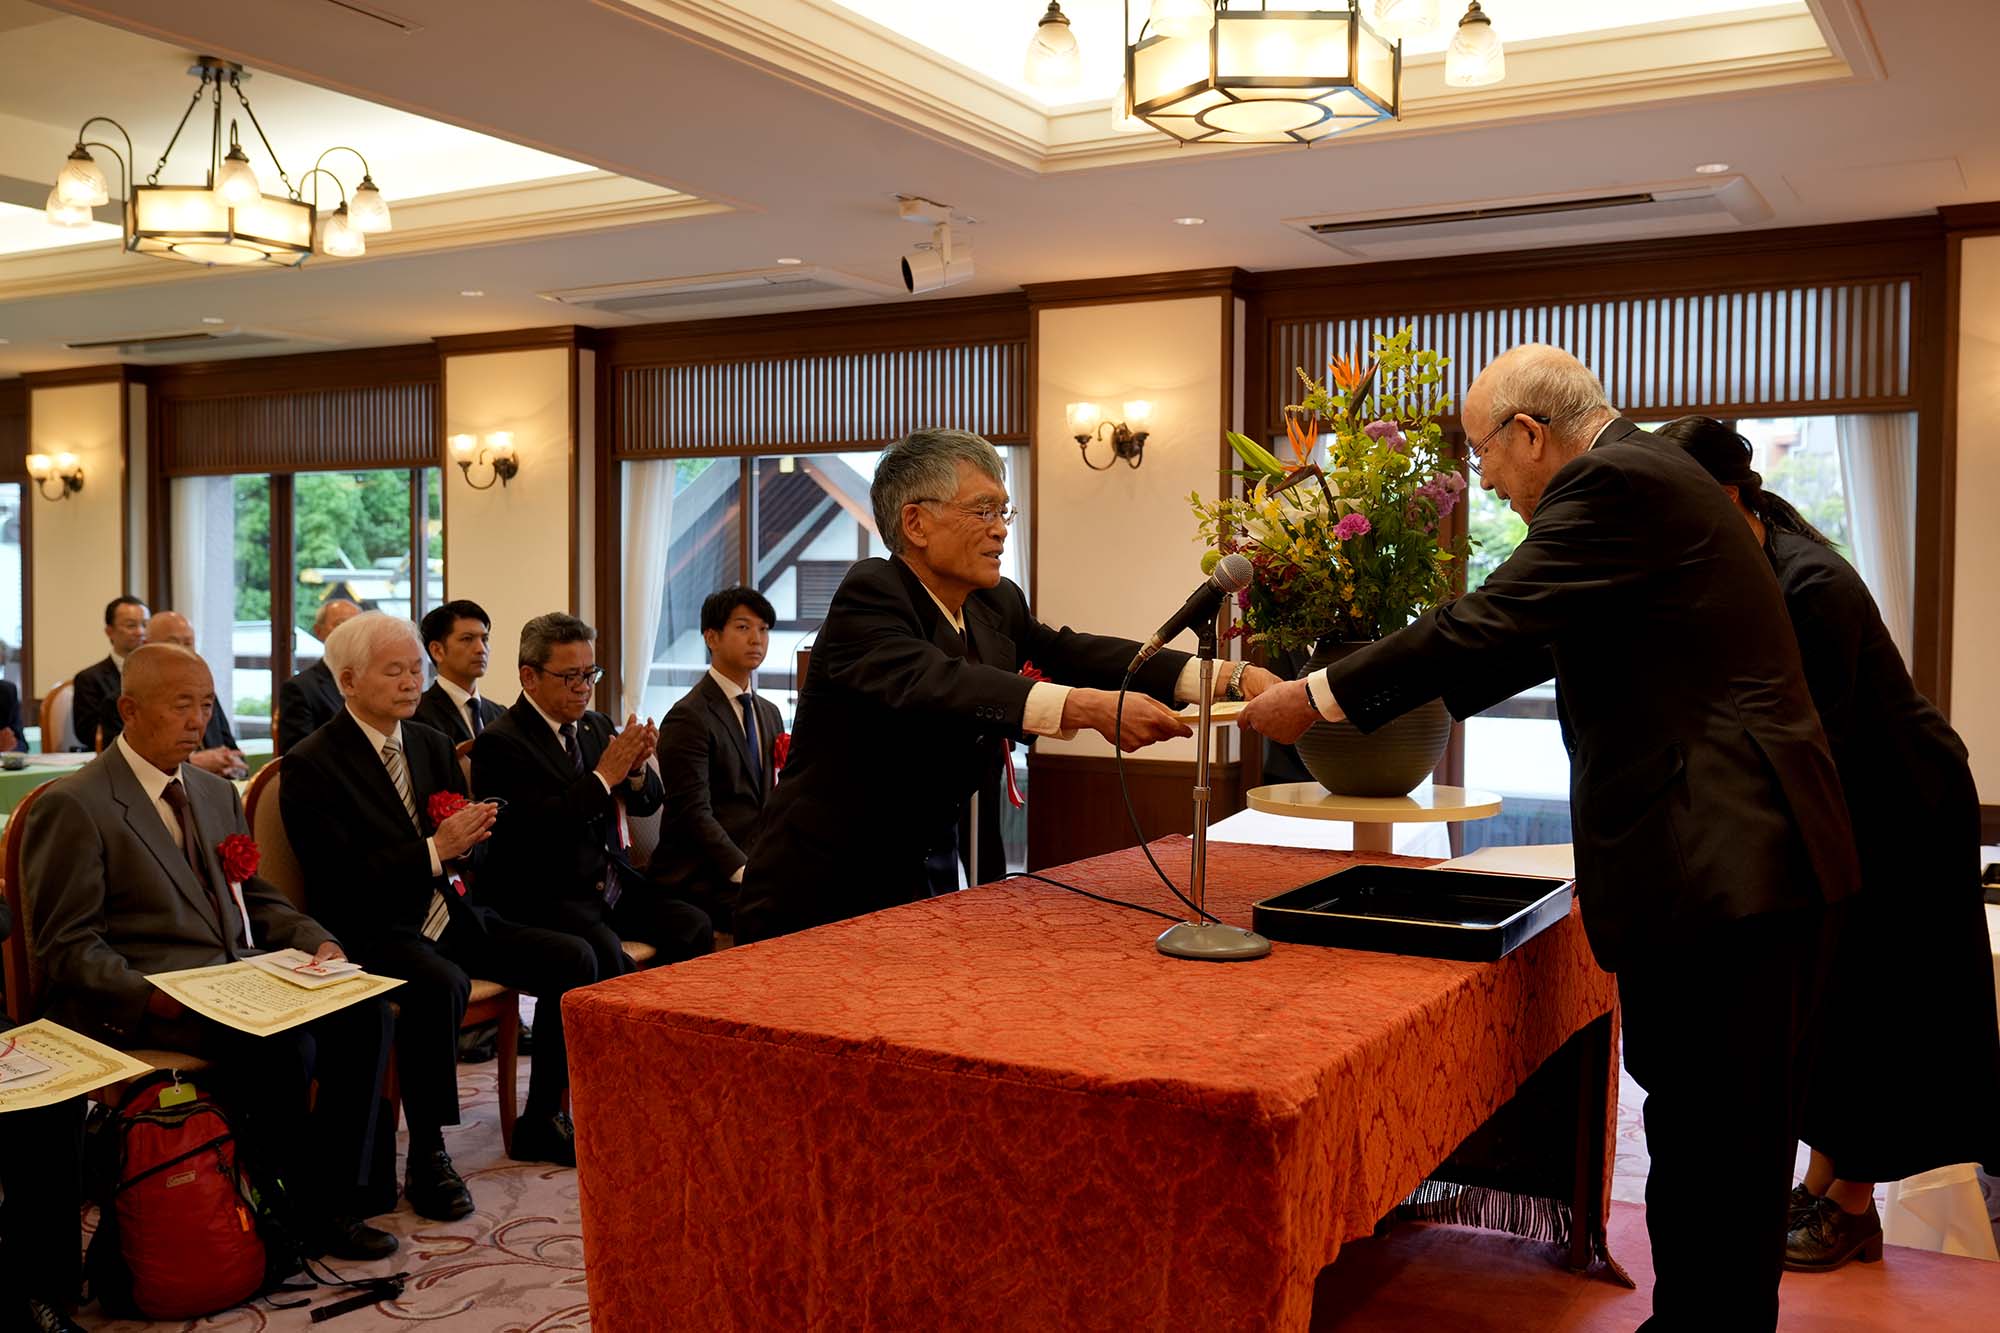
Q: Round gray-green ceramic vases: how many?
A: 1